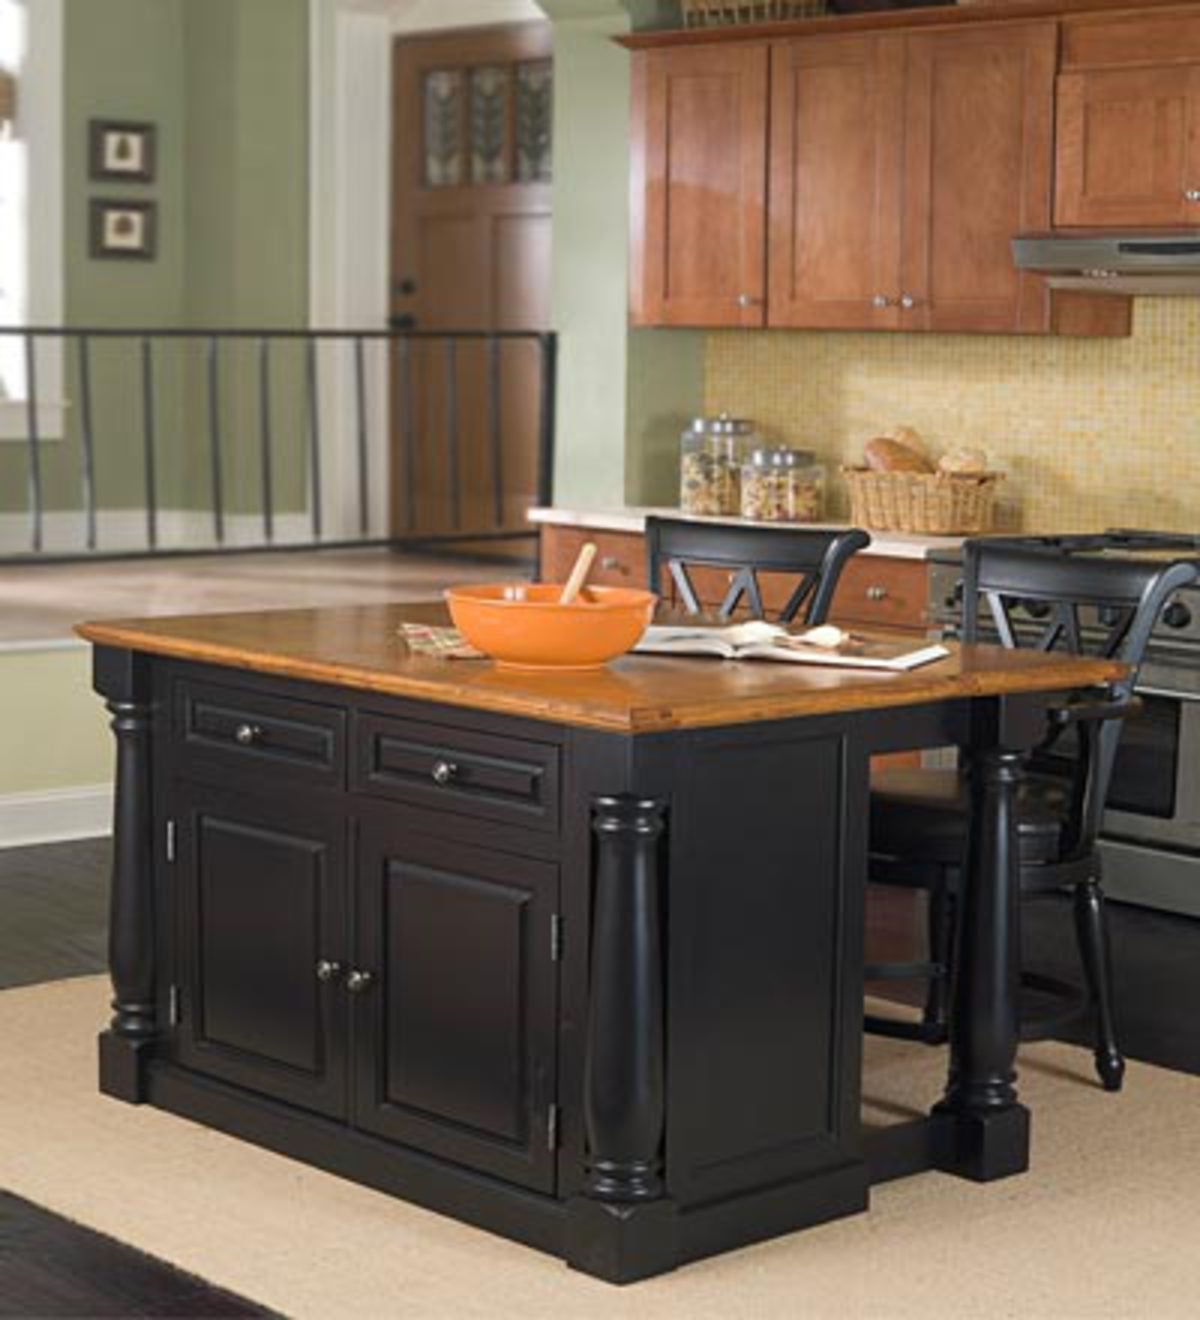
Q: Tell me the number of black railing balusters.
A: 10